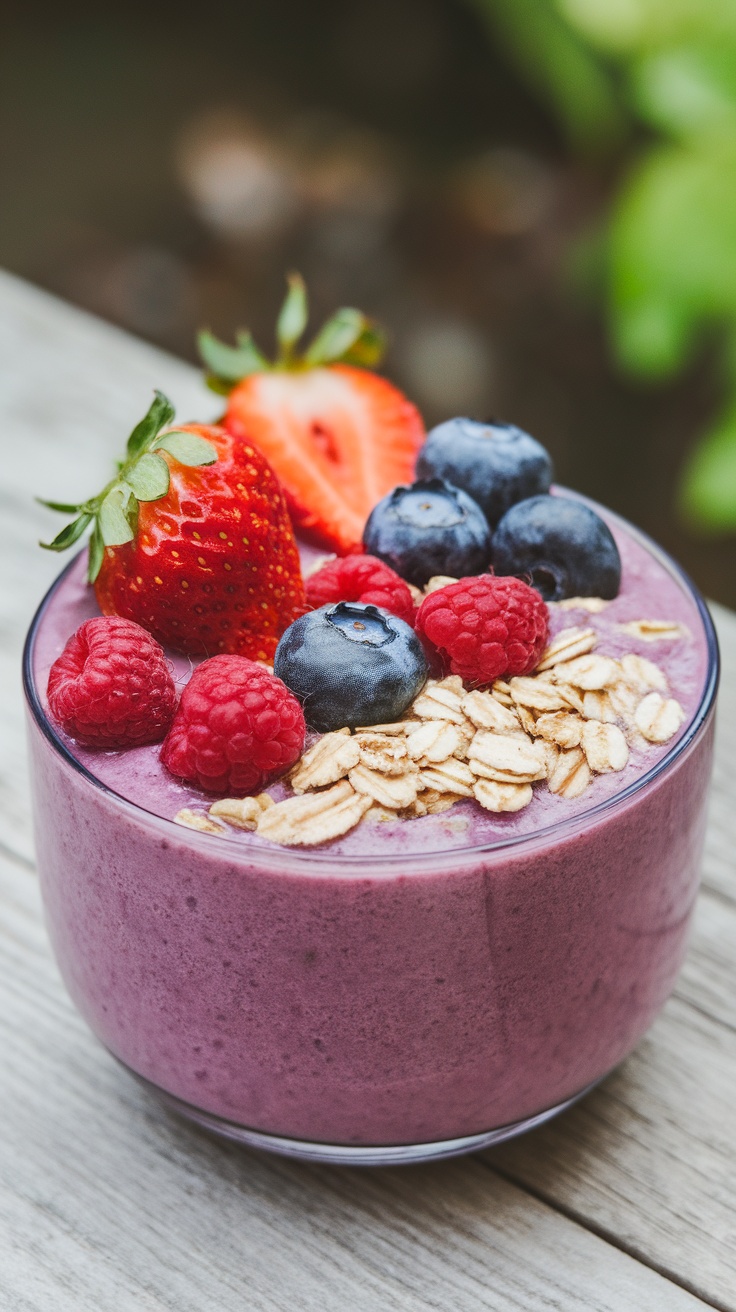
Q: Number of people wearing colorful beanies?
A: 0